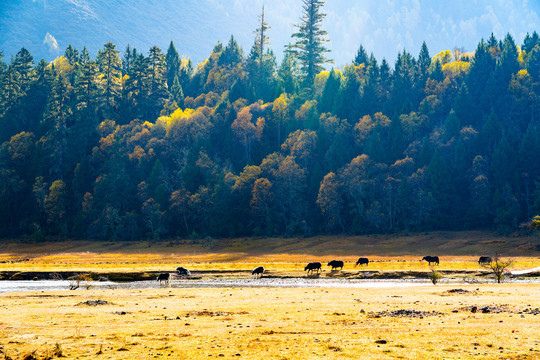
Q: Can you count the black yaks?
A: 8